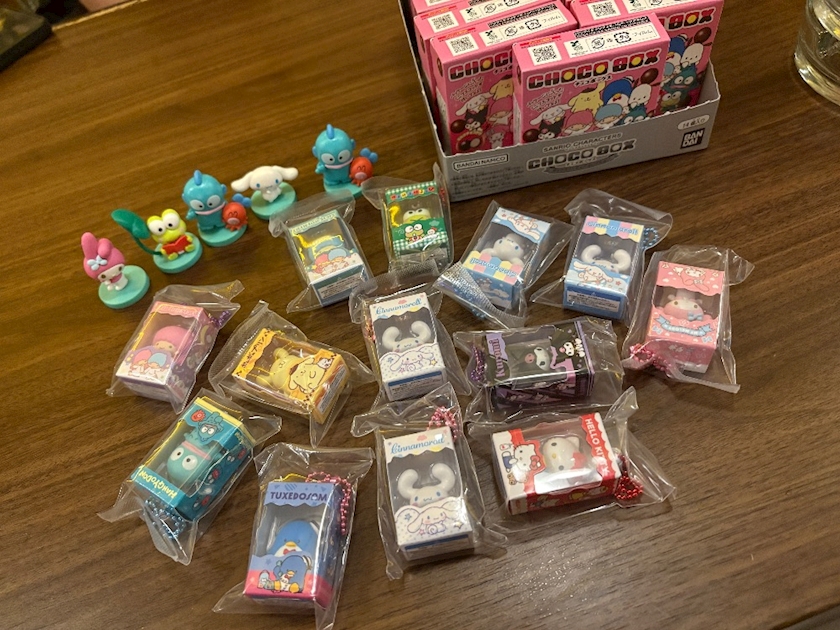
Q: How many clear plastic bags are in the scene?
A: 13